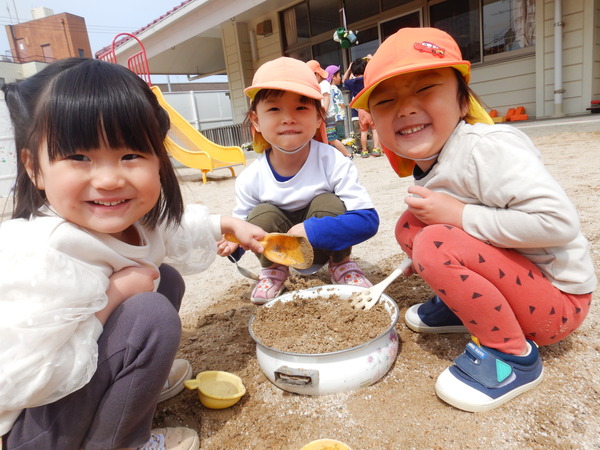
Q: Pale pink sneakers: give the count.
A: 2